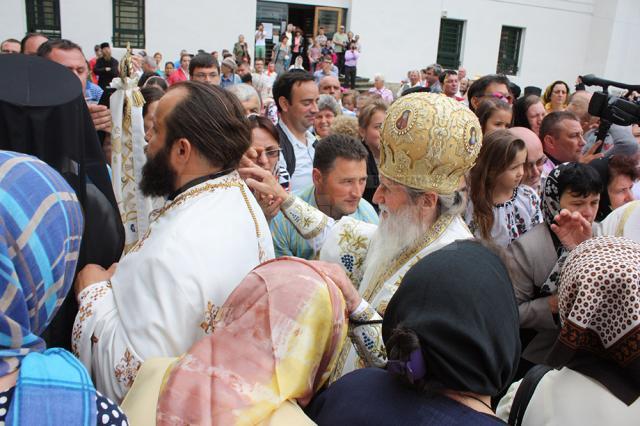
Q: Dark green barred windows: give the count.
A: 4